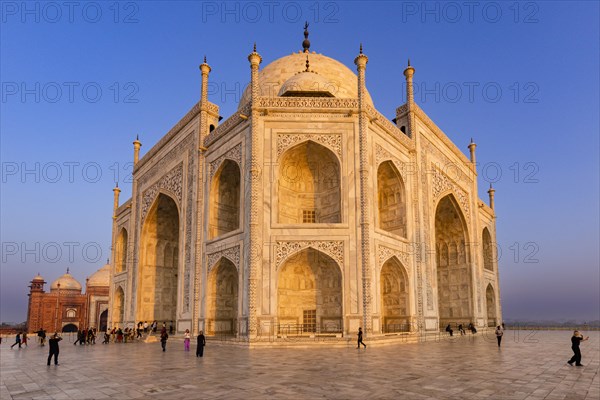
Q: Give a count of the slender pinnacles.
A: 8